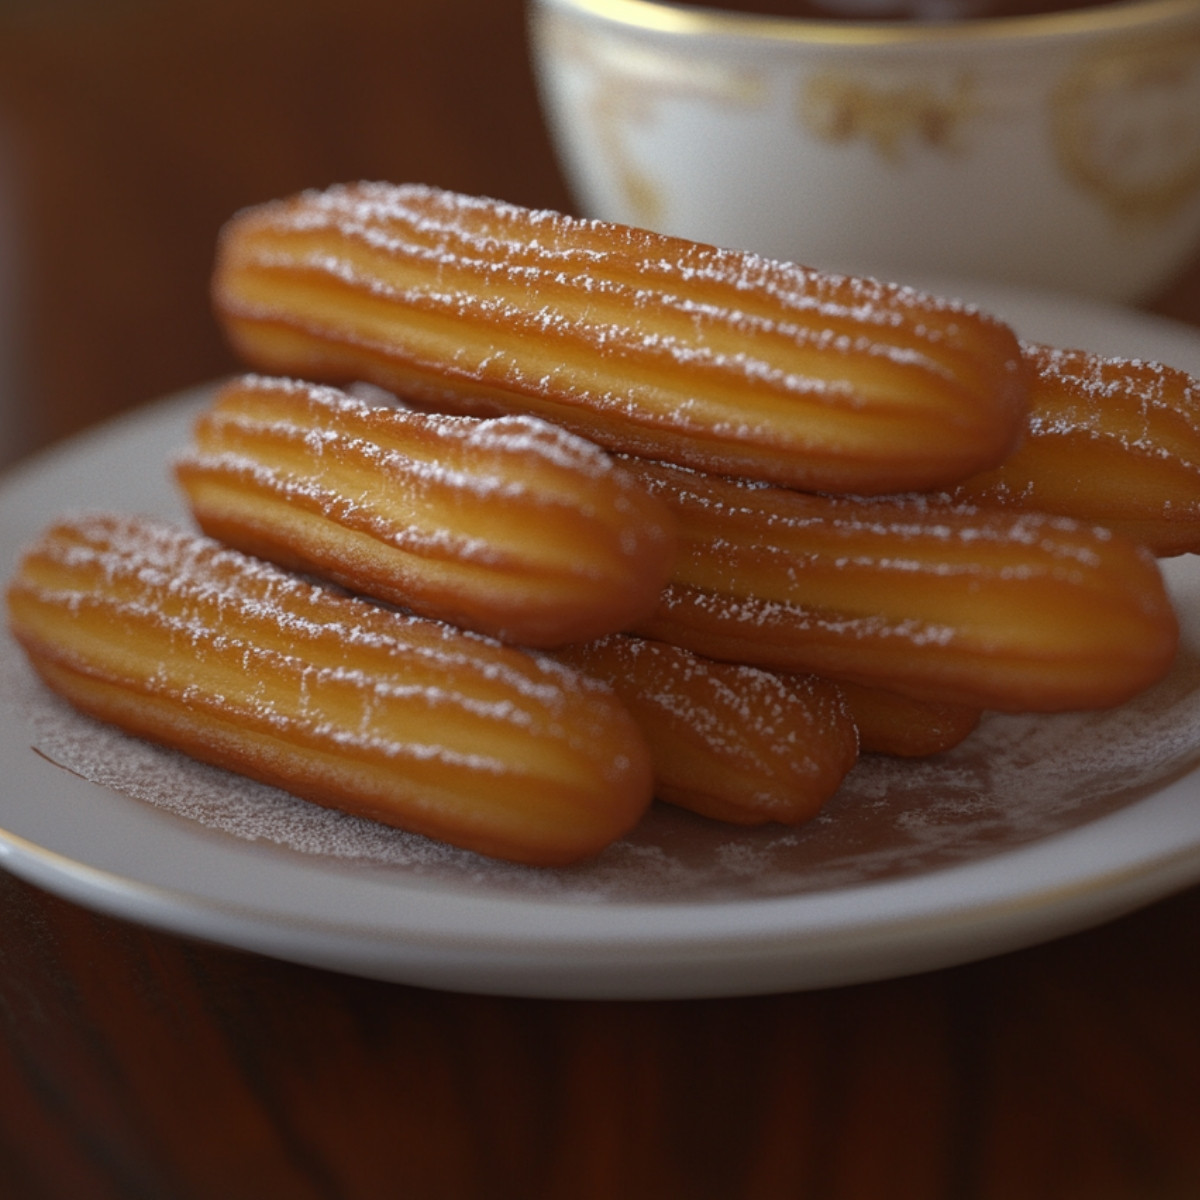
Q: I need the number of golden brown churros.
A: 7